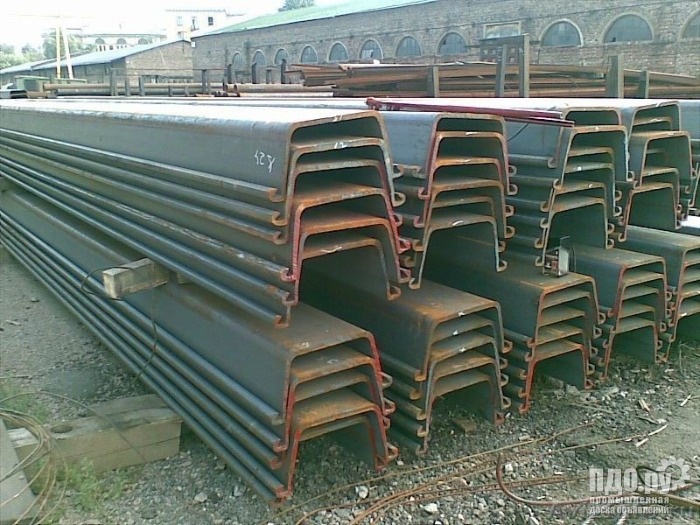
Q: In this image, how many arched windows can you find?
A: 11